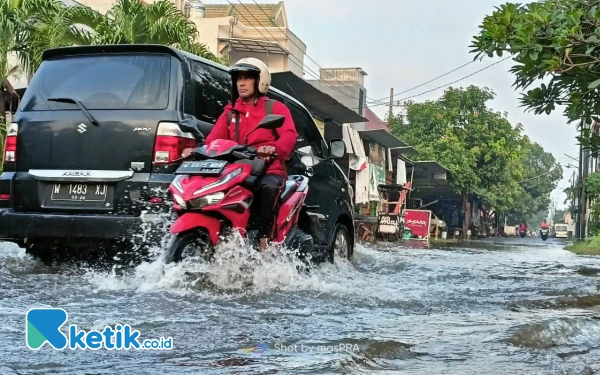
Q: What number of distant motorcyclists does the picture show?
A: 2